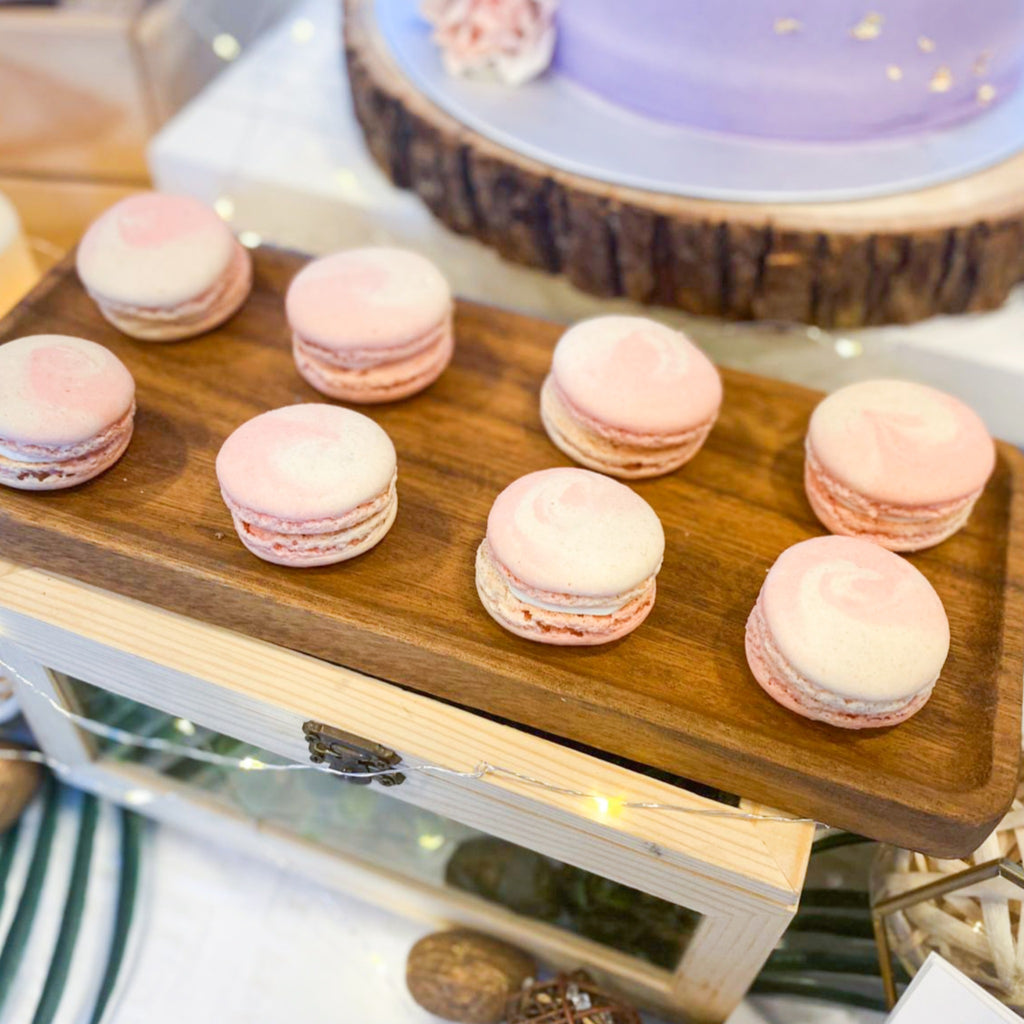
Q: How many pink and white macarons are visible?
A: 8